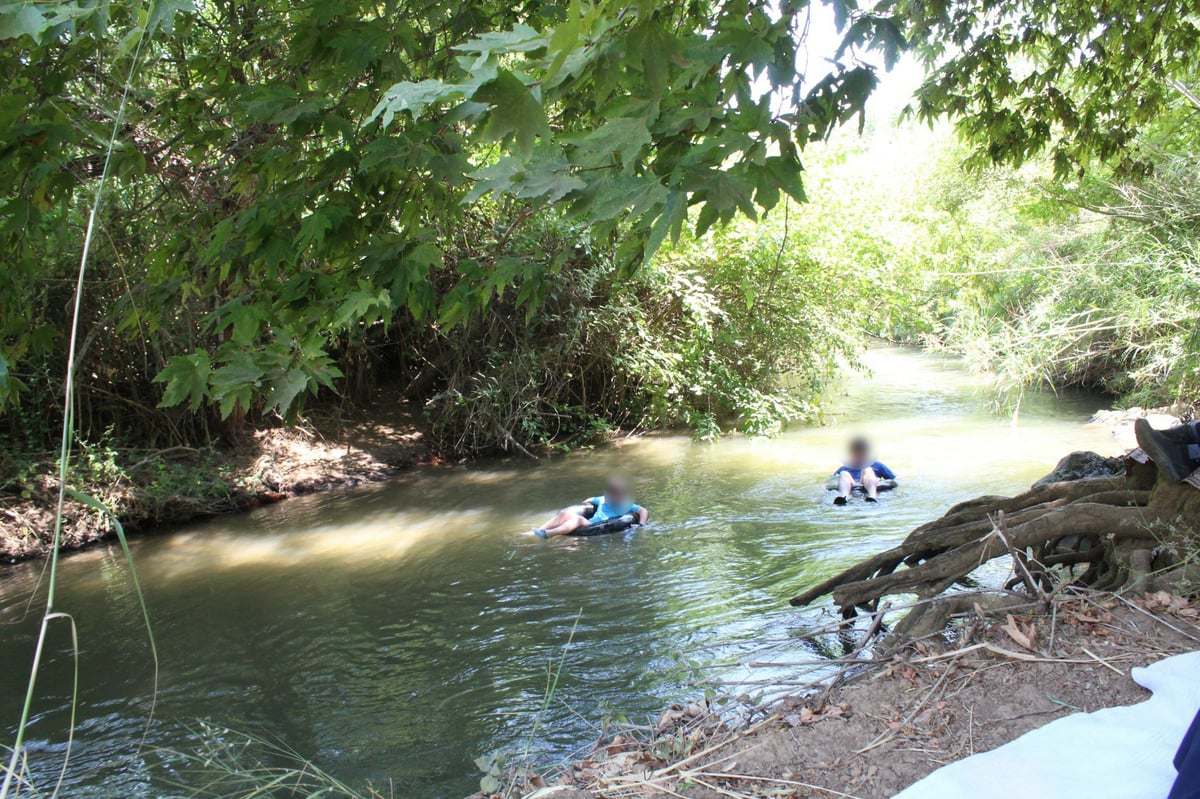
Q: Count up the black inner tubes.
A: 2